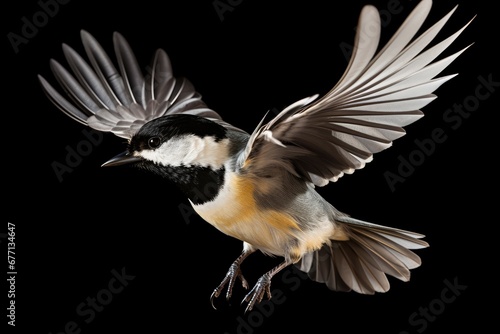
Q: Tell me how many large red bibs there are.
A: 0